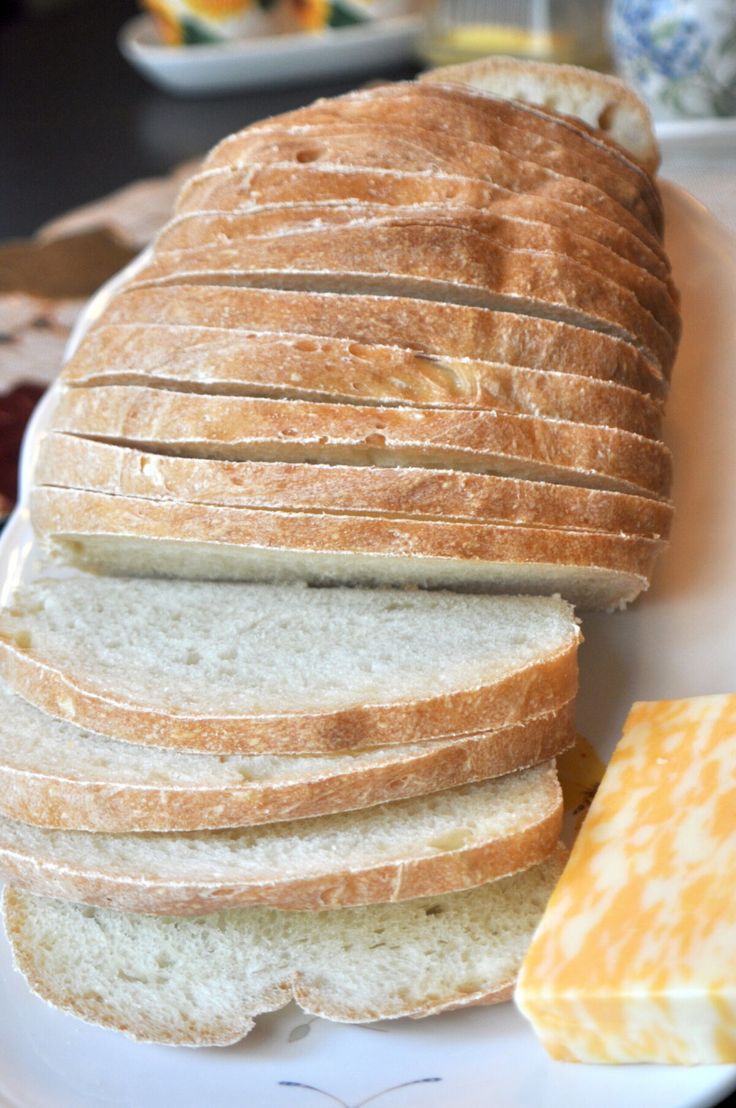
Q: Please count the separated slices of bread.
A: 4